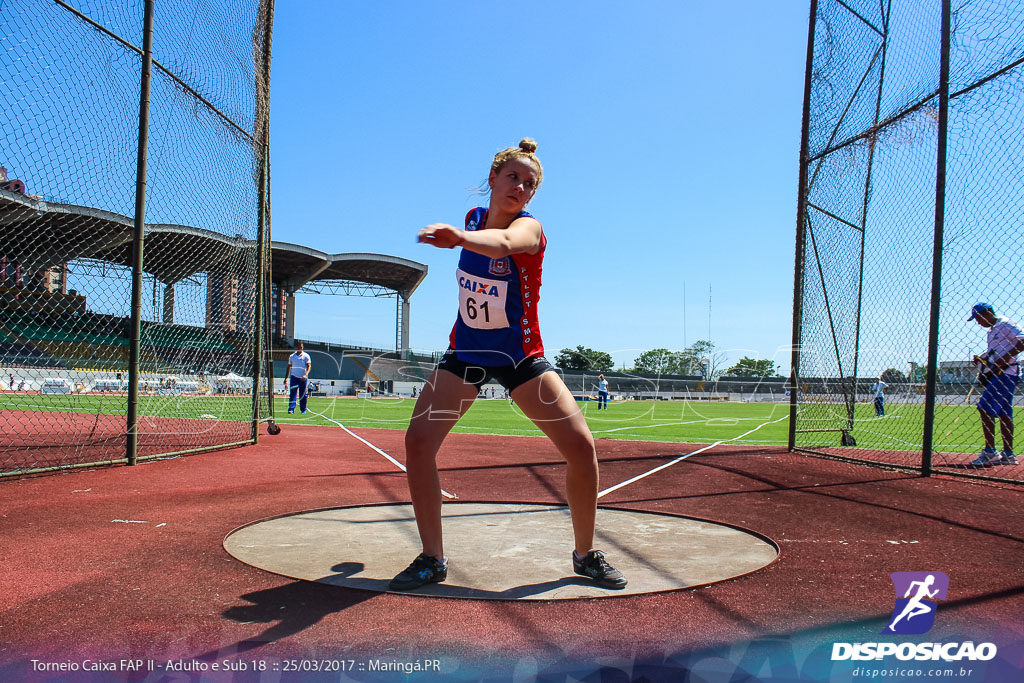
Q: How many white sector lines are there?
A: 2